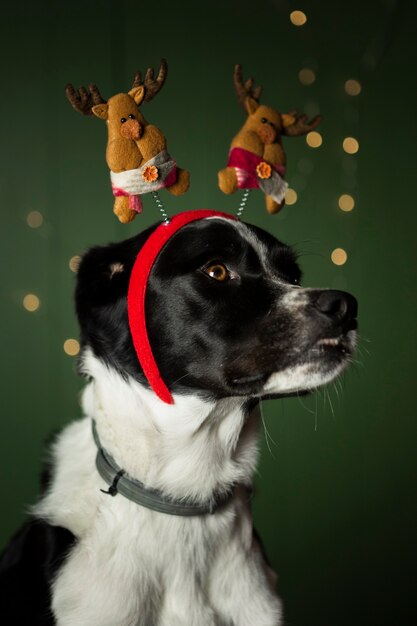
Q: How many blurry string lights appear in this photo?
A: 12